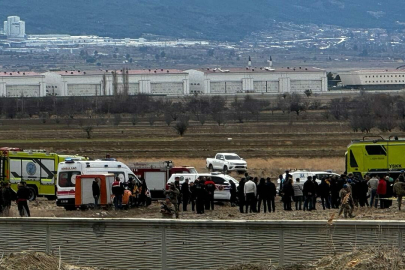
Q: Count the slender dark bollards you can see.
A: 0